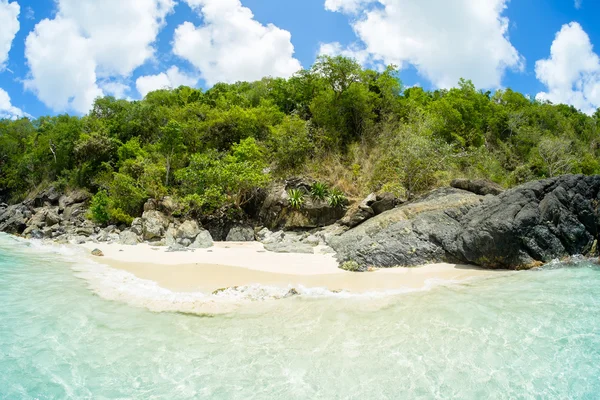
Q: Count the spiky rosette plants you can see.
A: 3